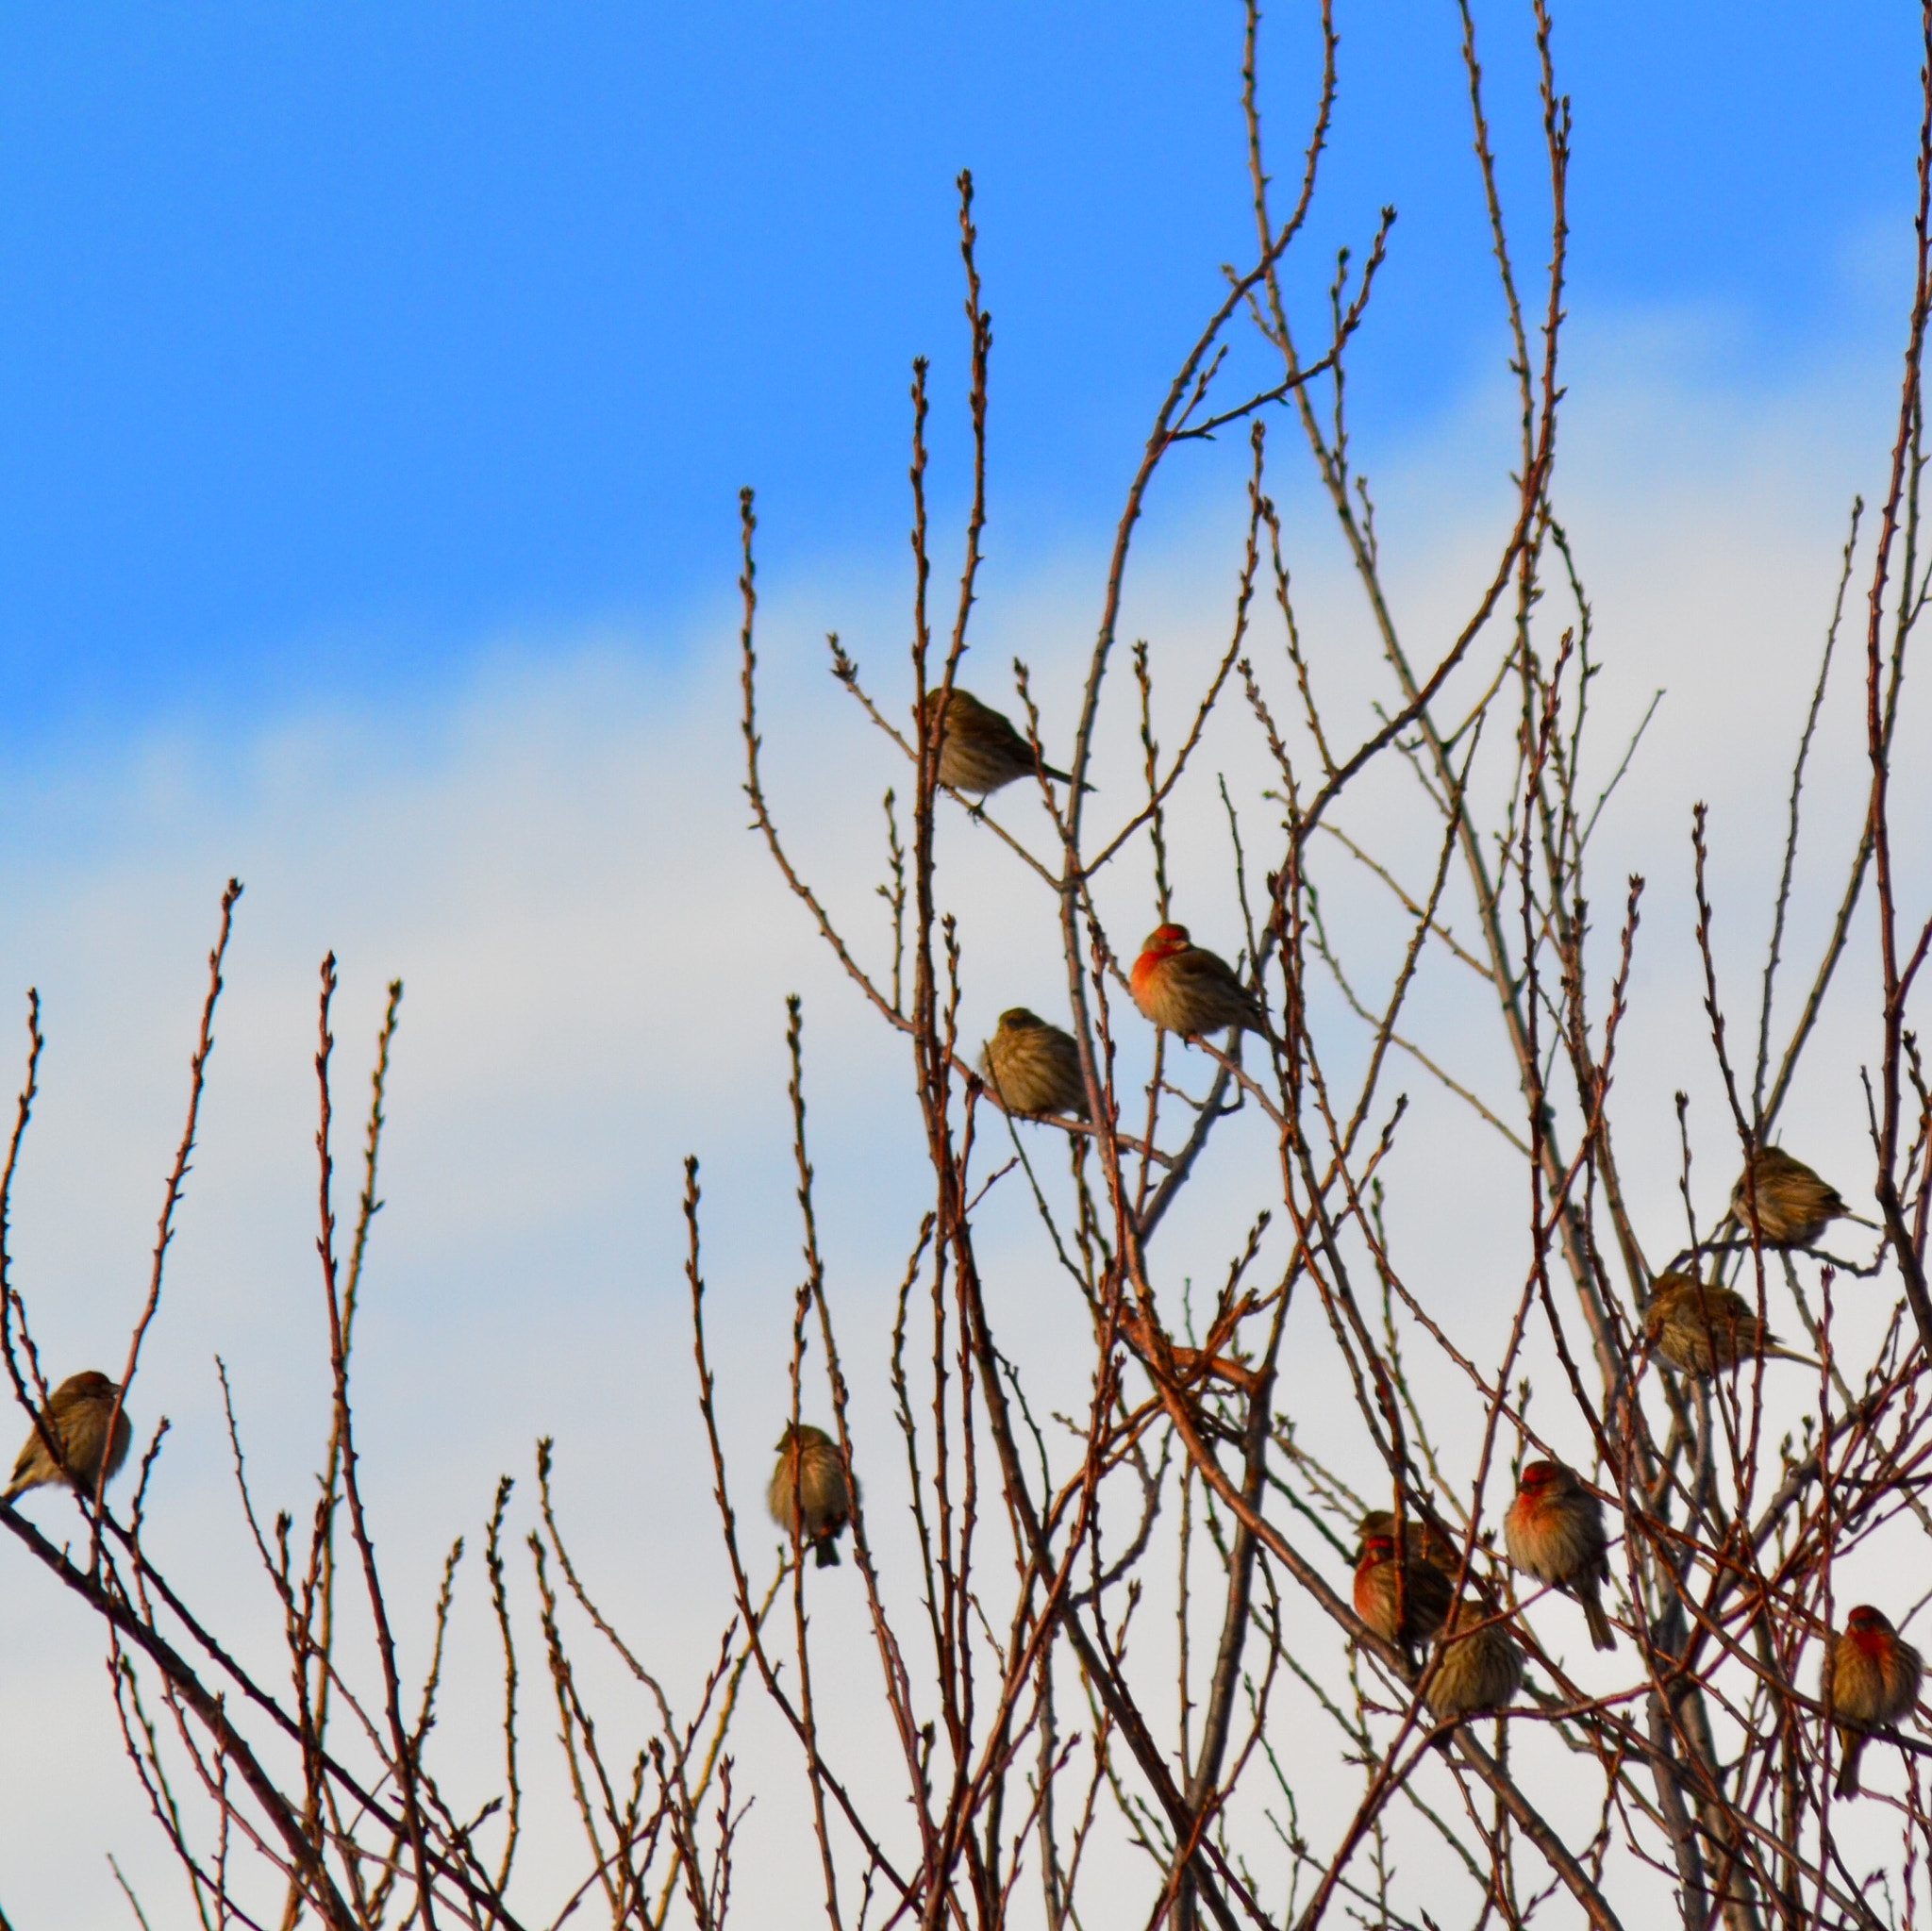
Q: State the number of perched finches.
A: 12